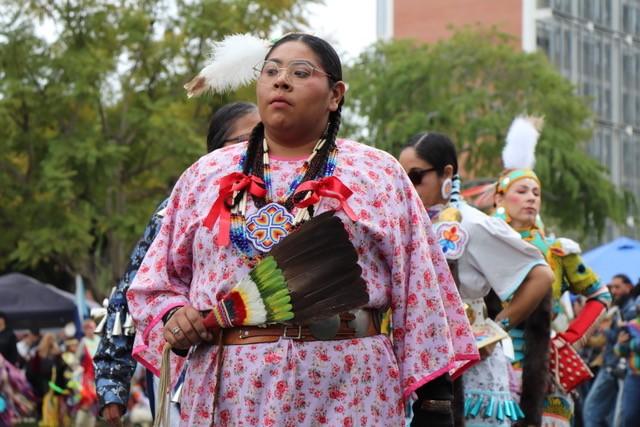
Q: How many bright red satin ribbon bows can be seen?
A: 2